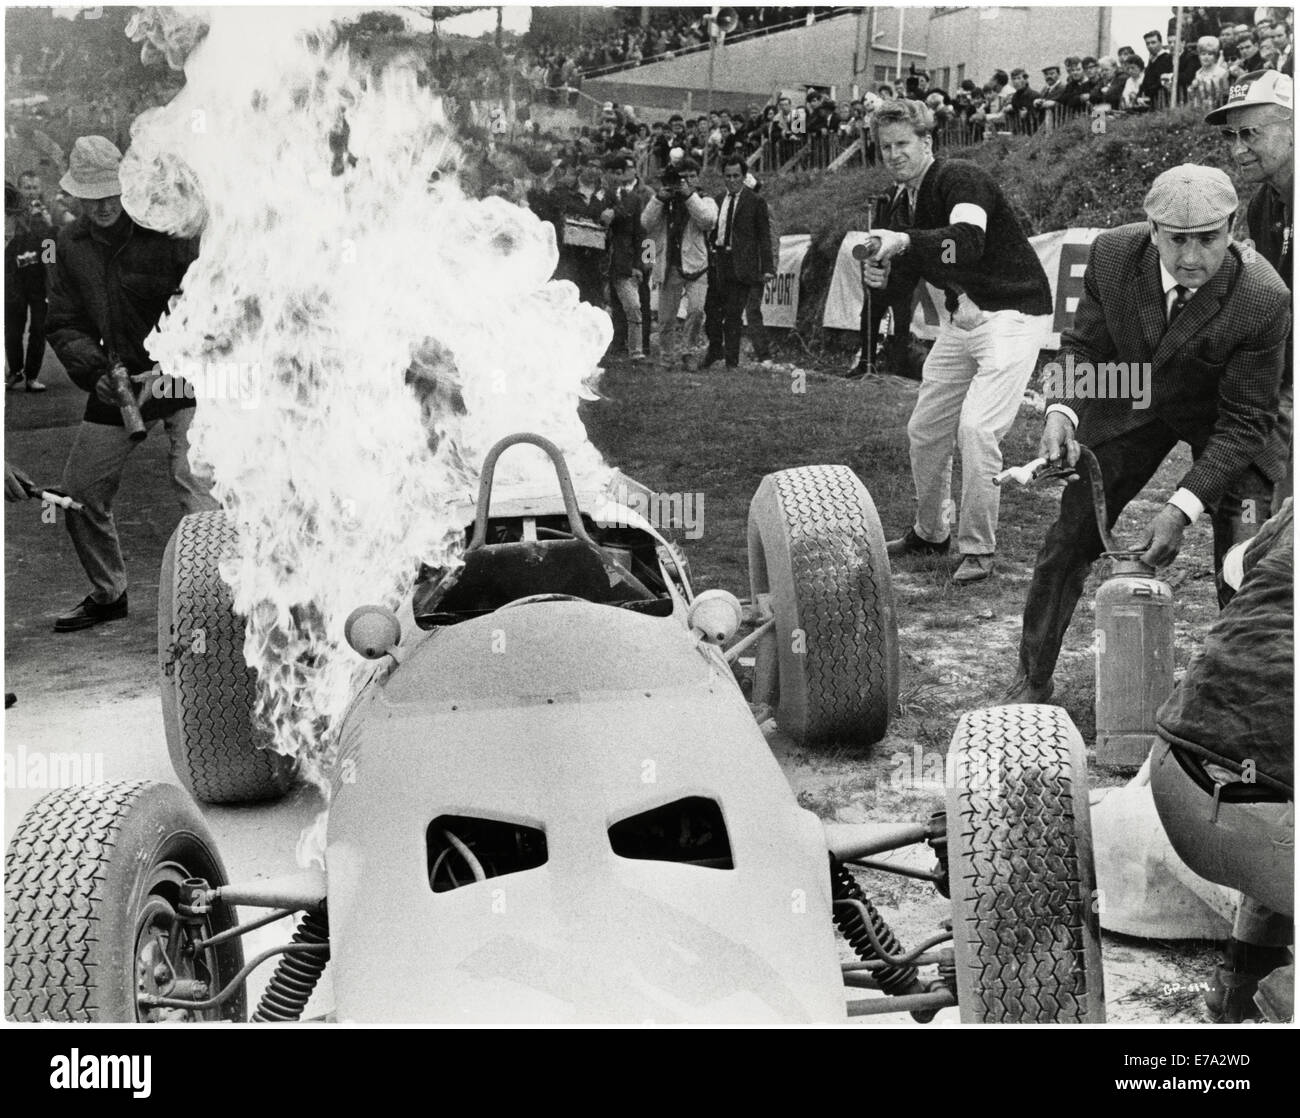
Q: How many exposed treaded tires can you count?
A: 4